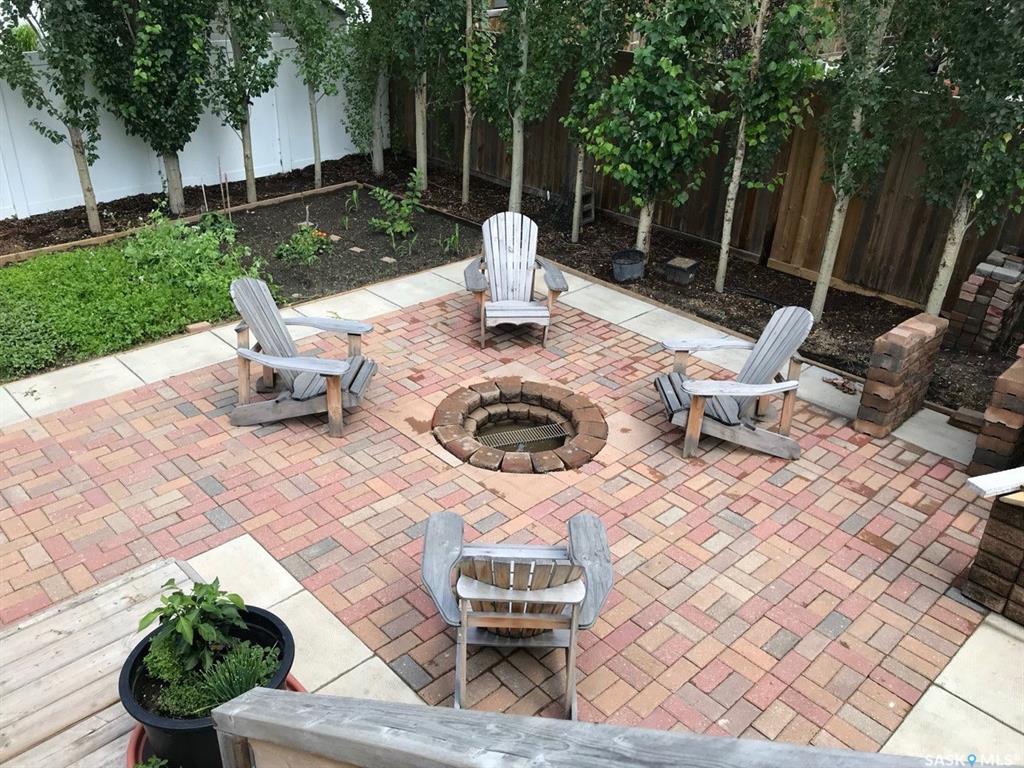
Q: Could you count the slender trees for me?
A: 13